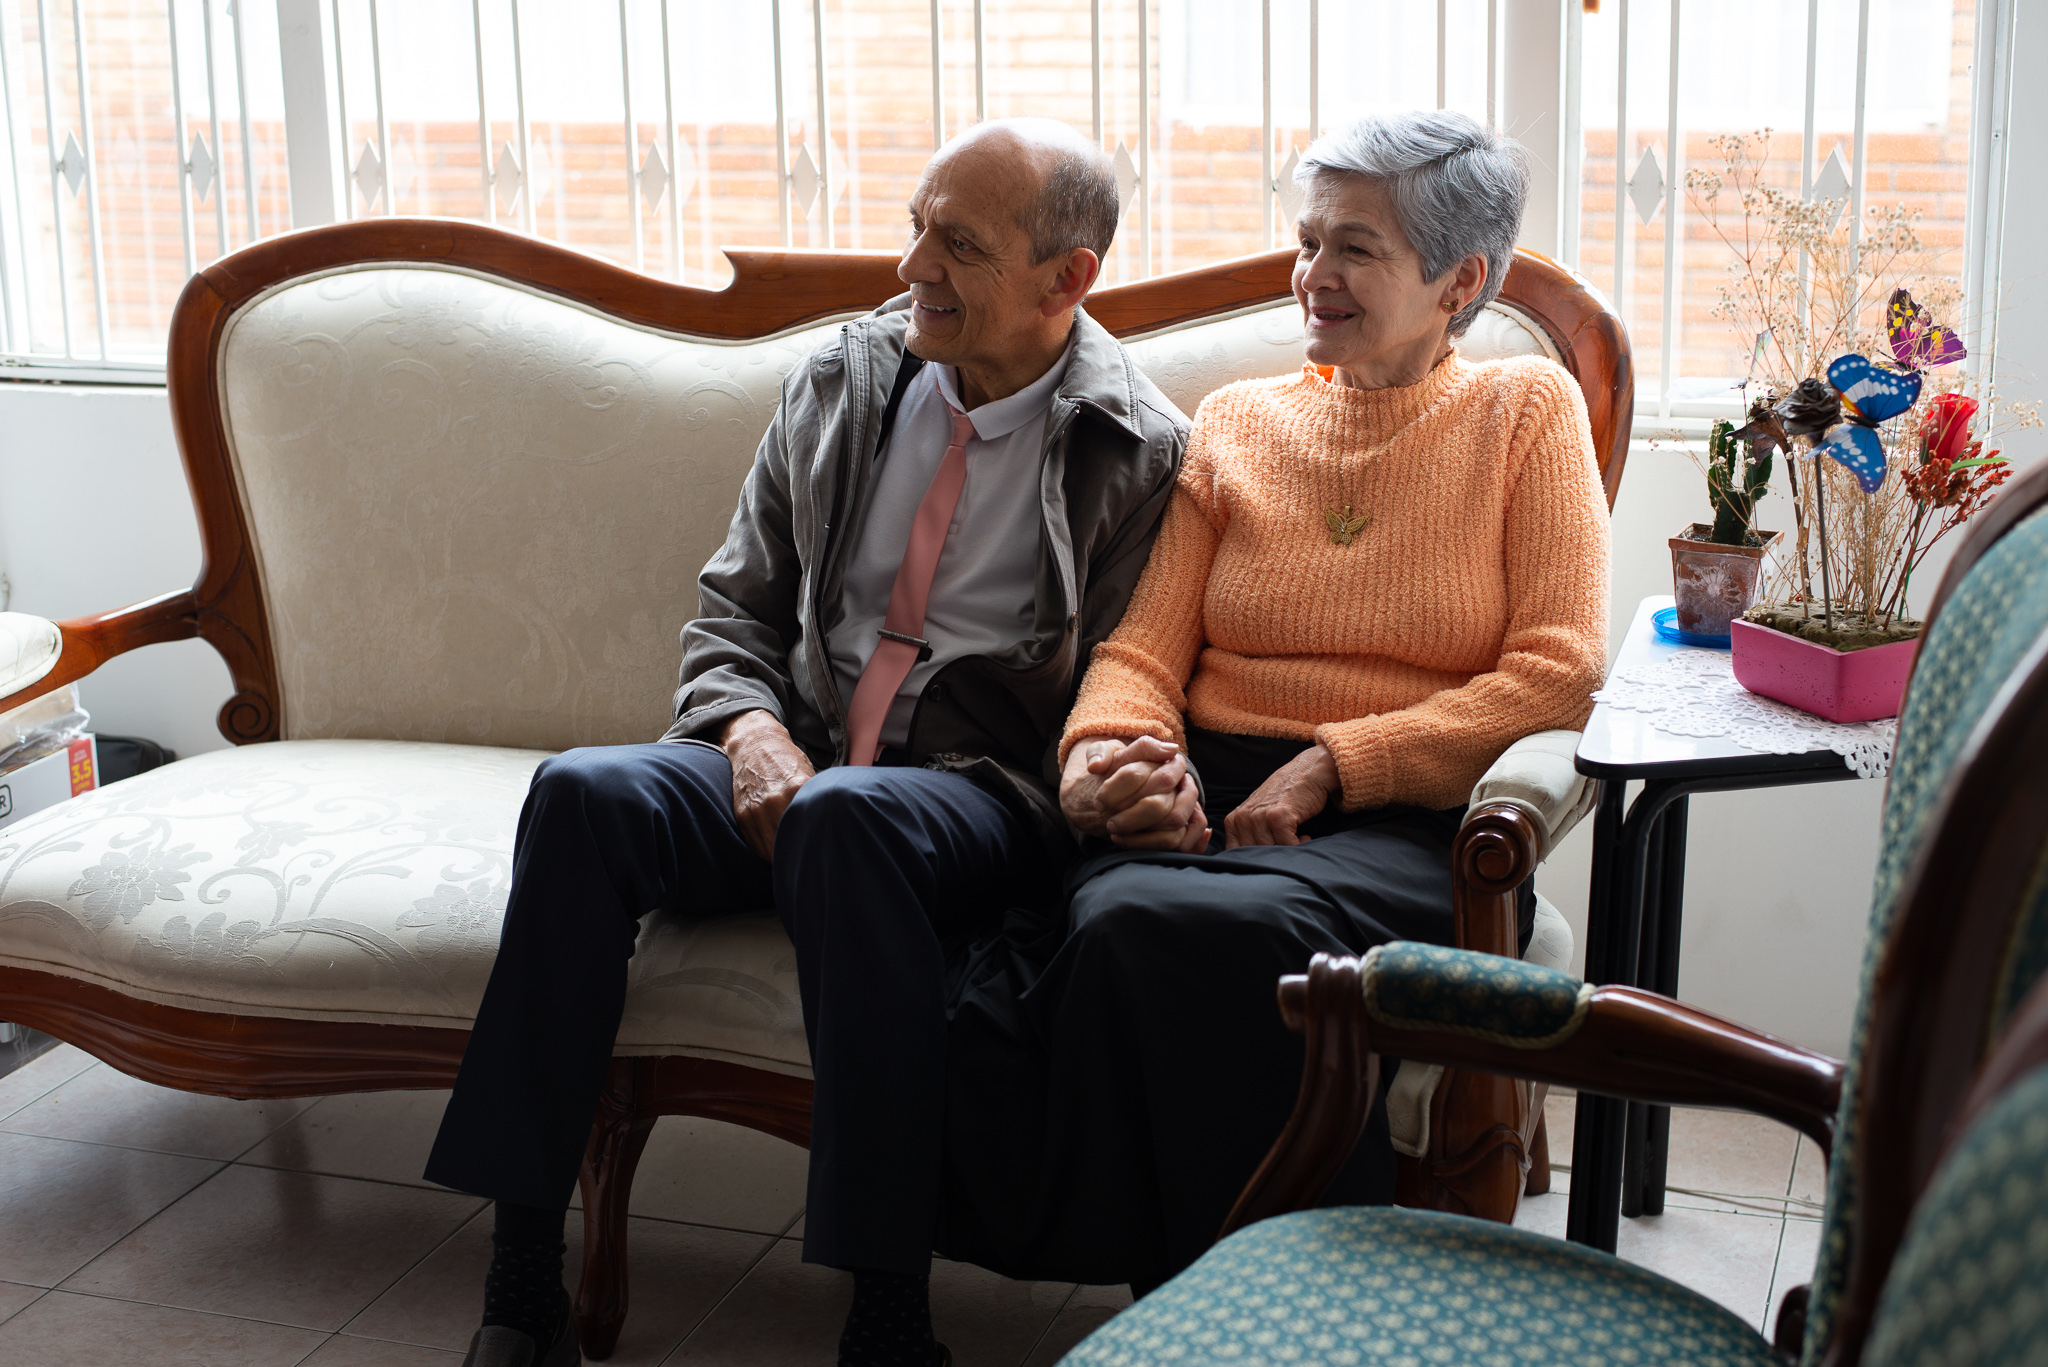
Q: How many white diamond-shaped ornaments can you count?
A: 10